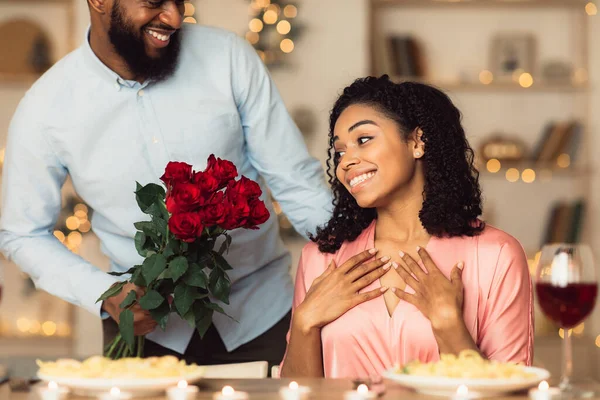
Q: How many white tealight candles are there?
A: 8